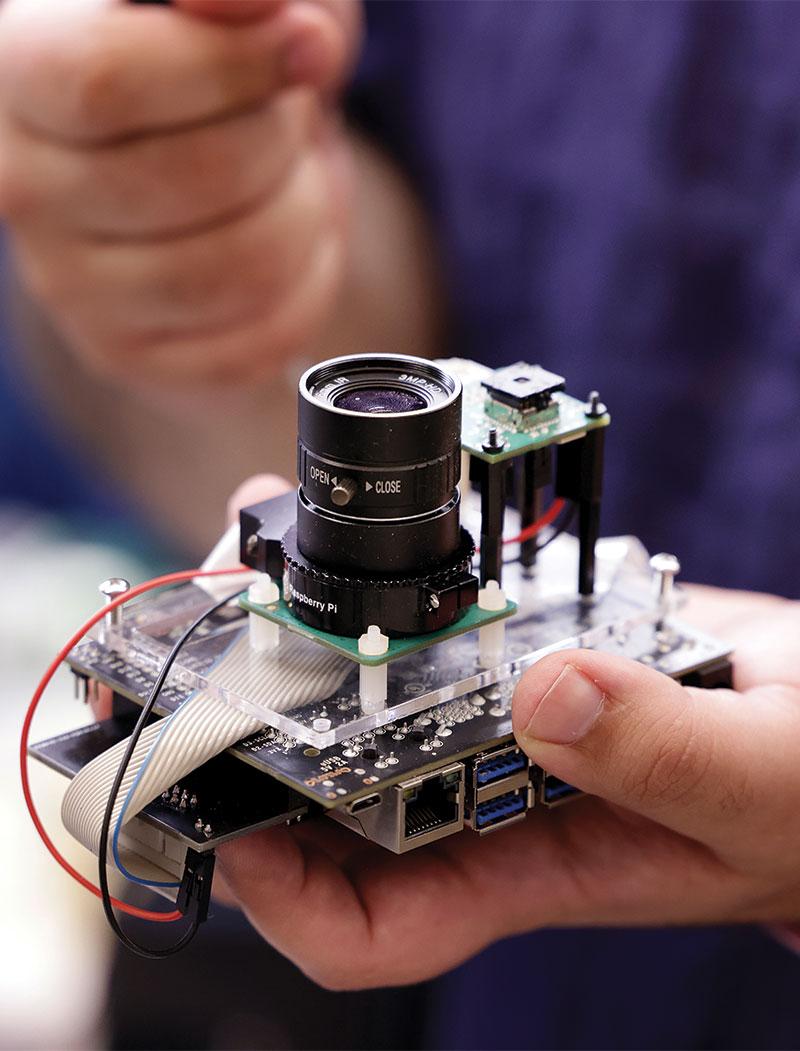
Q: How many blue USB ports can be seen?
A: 3